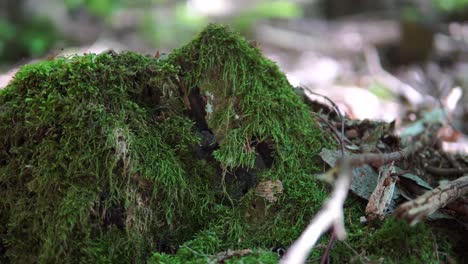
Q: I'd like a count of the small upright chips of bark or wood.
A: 1